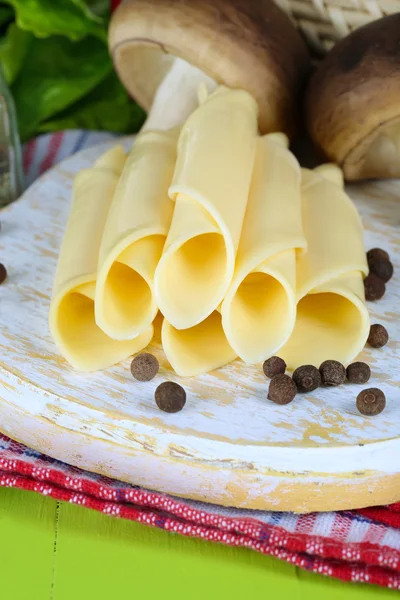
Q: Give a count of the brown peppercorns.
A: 13